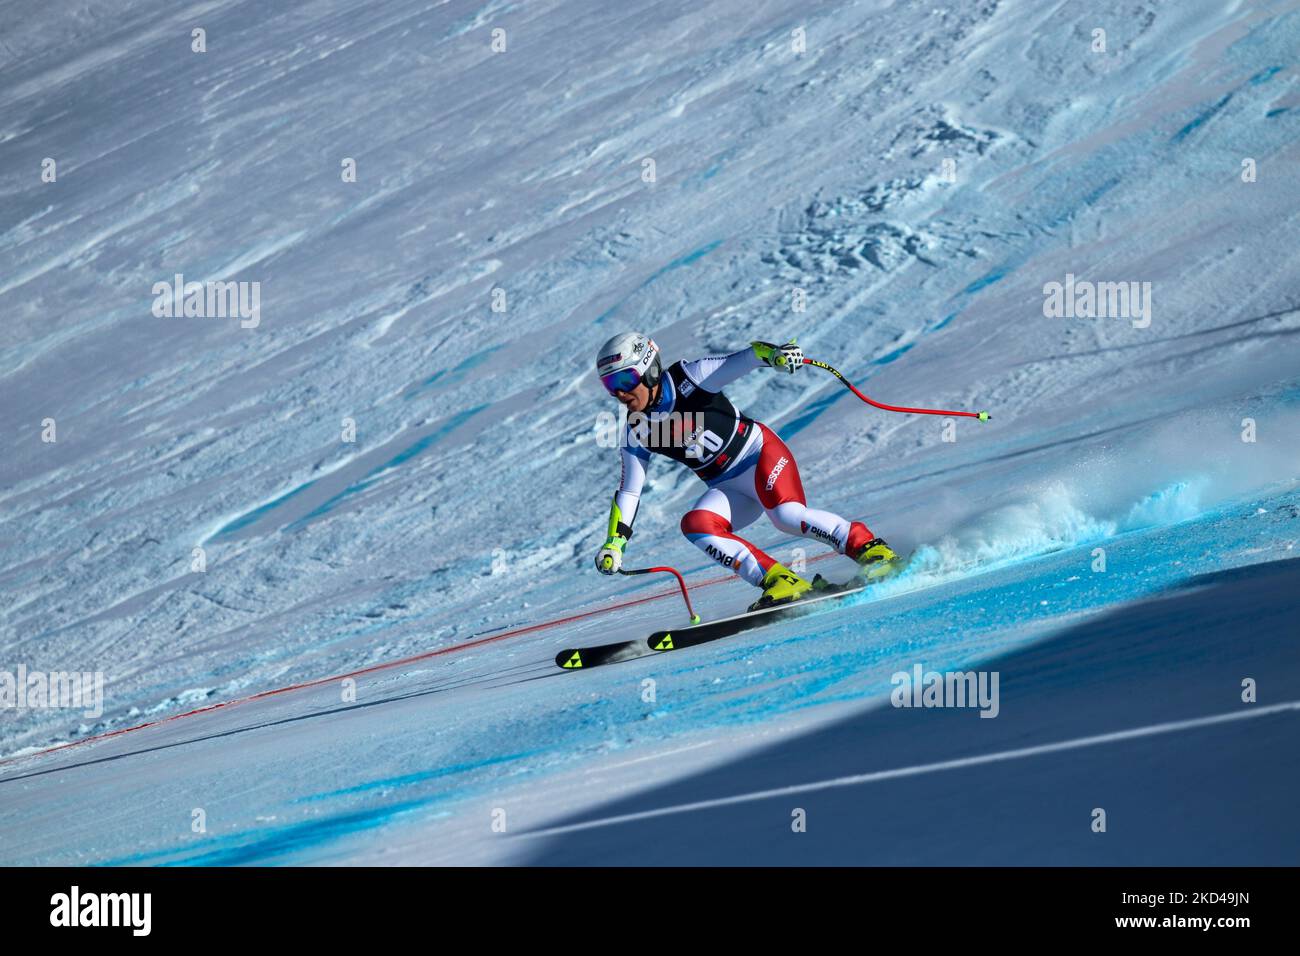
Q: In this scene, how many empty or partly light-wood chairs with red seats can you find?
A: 0